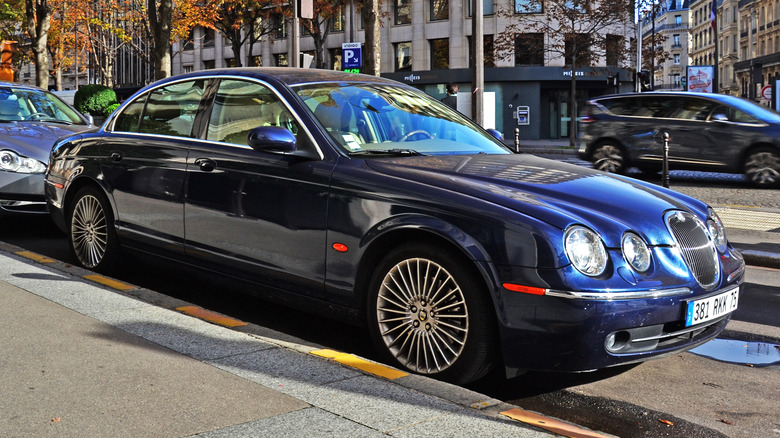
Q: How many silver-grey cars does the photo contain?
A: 1